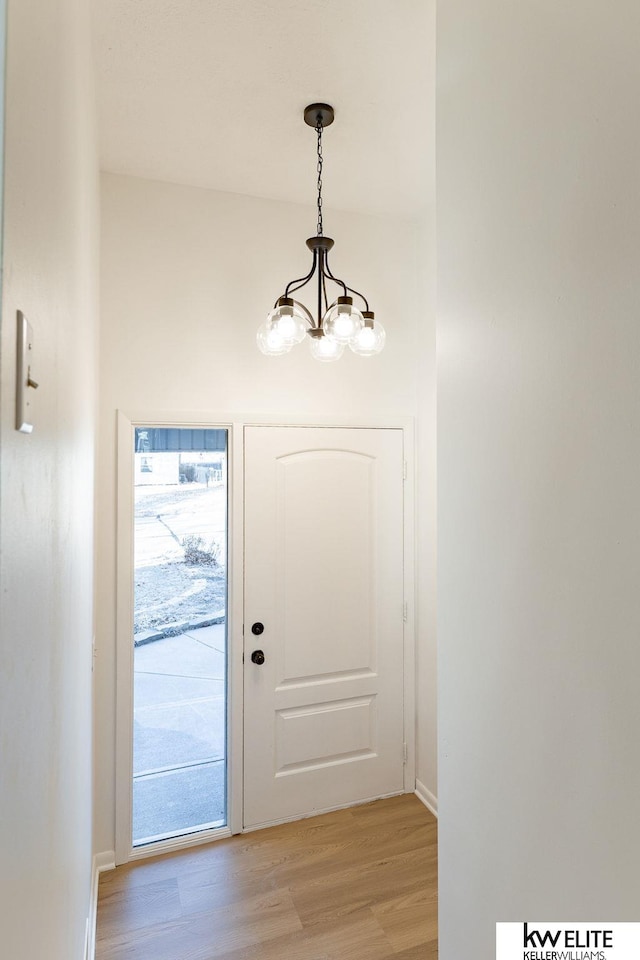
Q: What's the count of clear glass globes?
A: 5